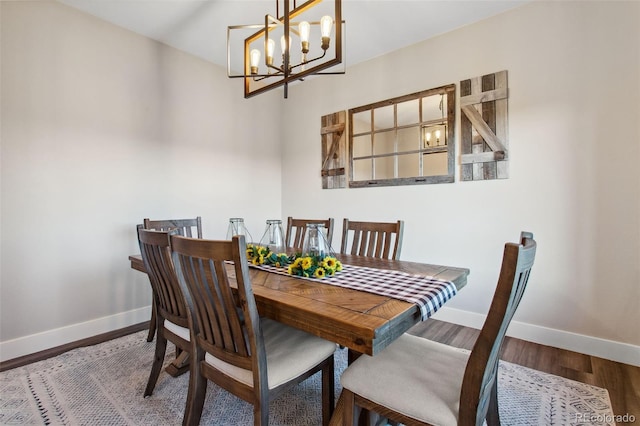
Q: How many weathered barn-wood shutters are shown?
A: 2